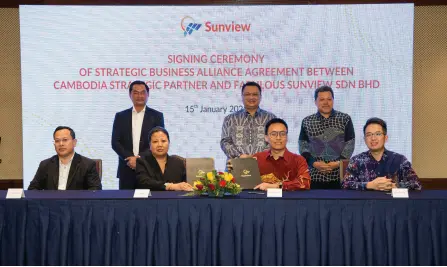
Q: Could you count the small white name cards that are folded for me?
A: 4